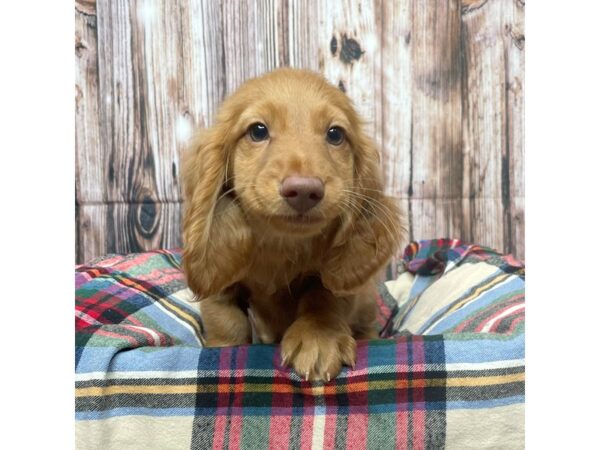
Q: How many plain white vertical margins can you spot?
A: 2